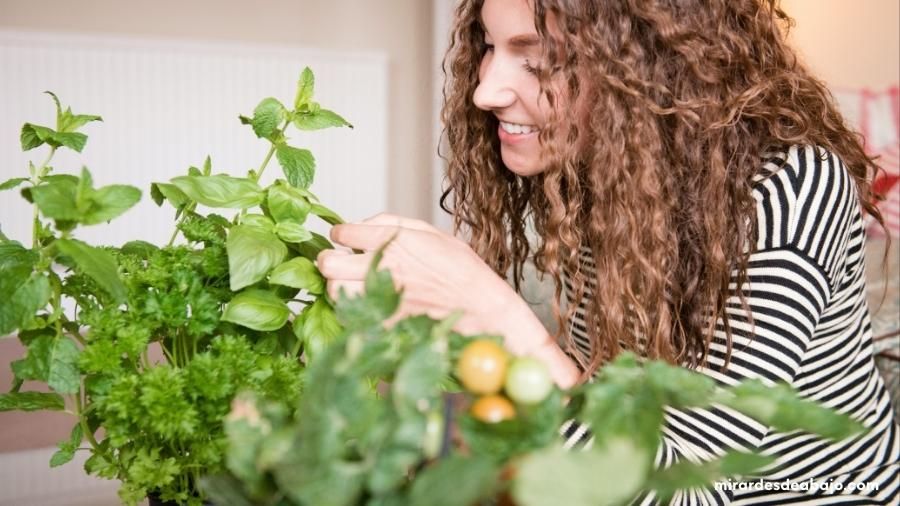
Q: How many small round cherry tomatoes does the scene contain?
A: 3